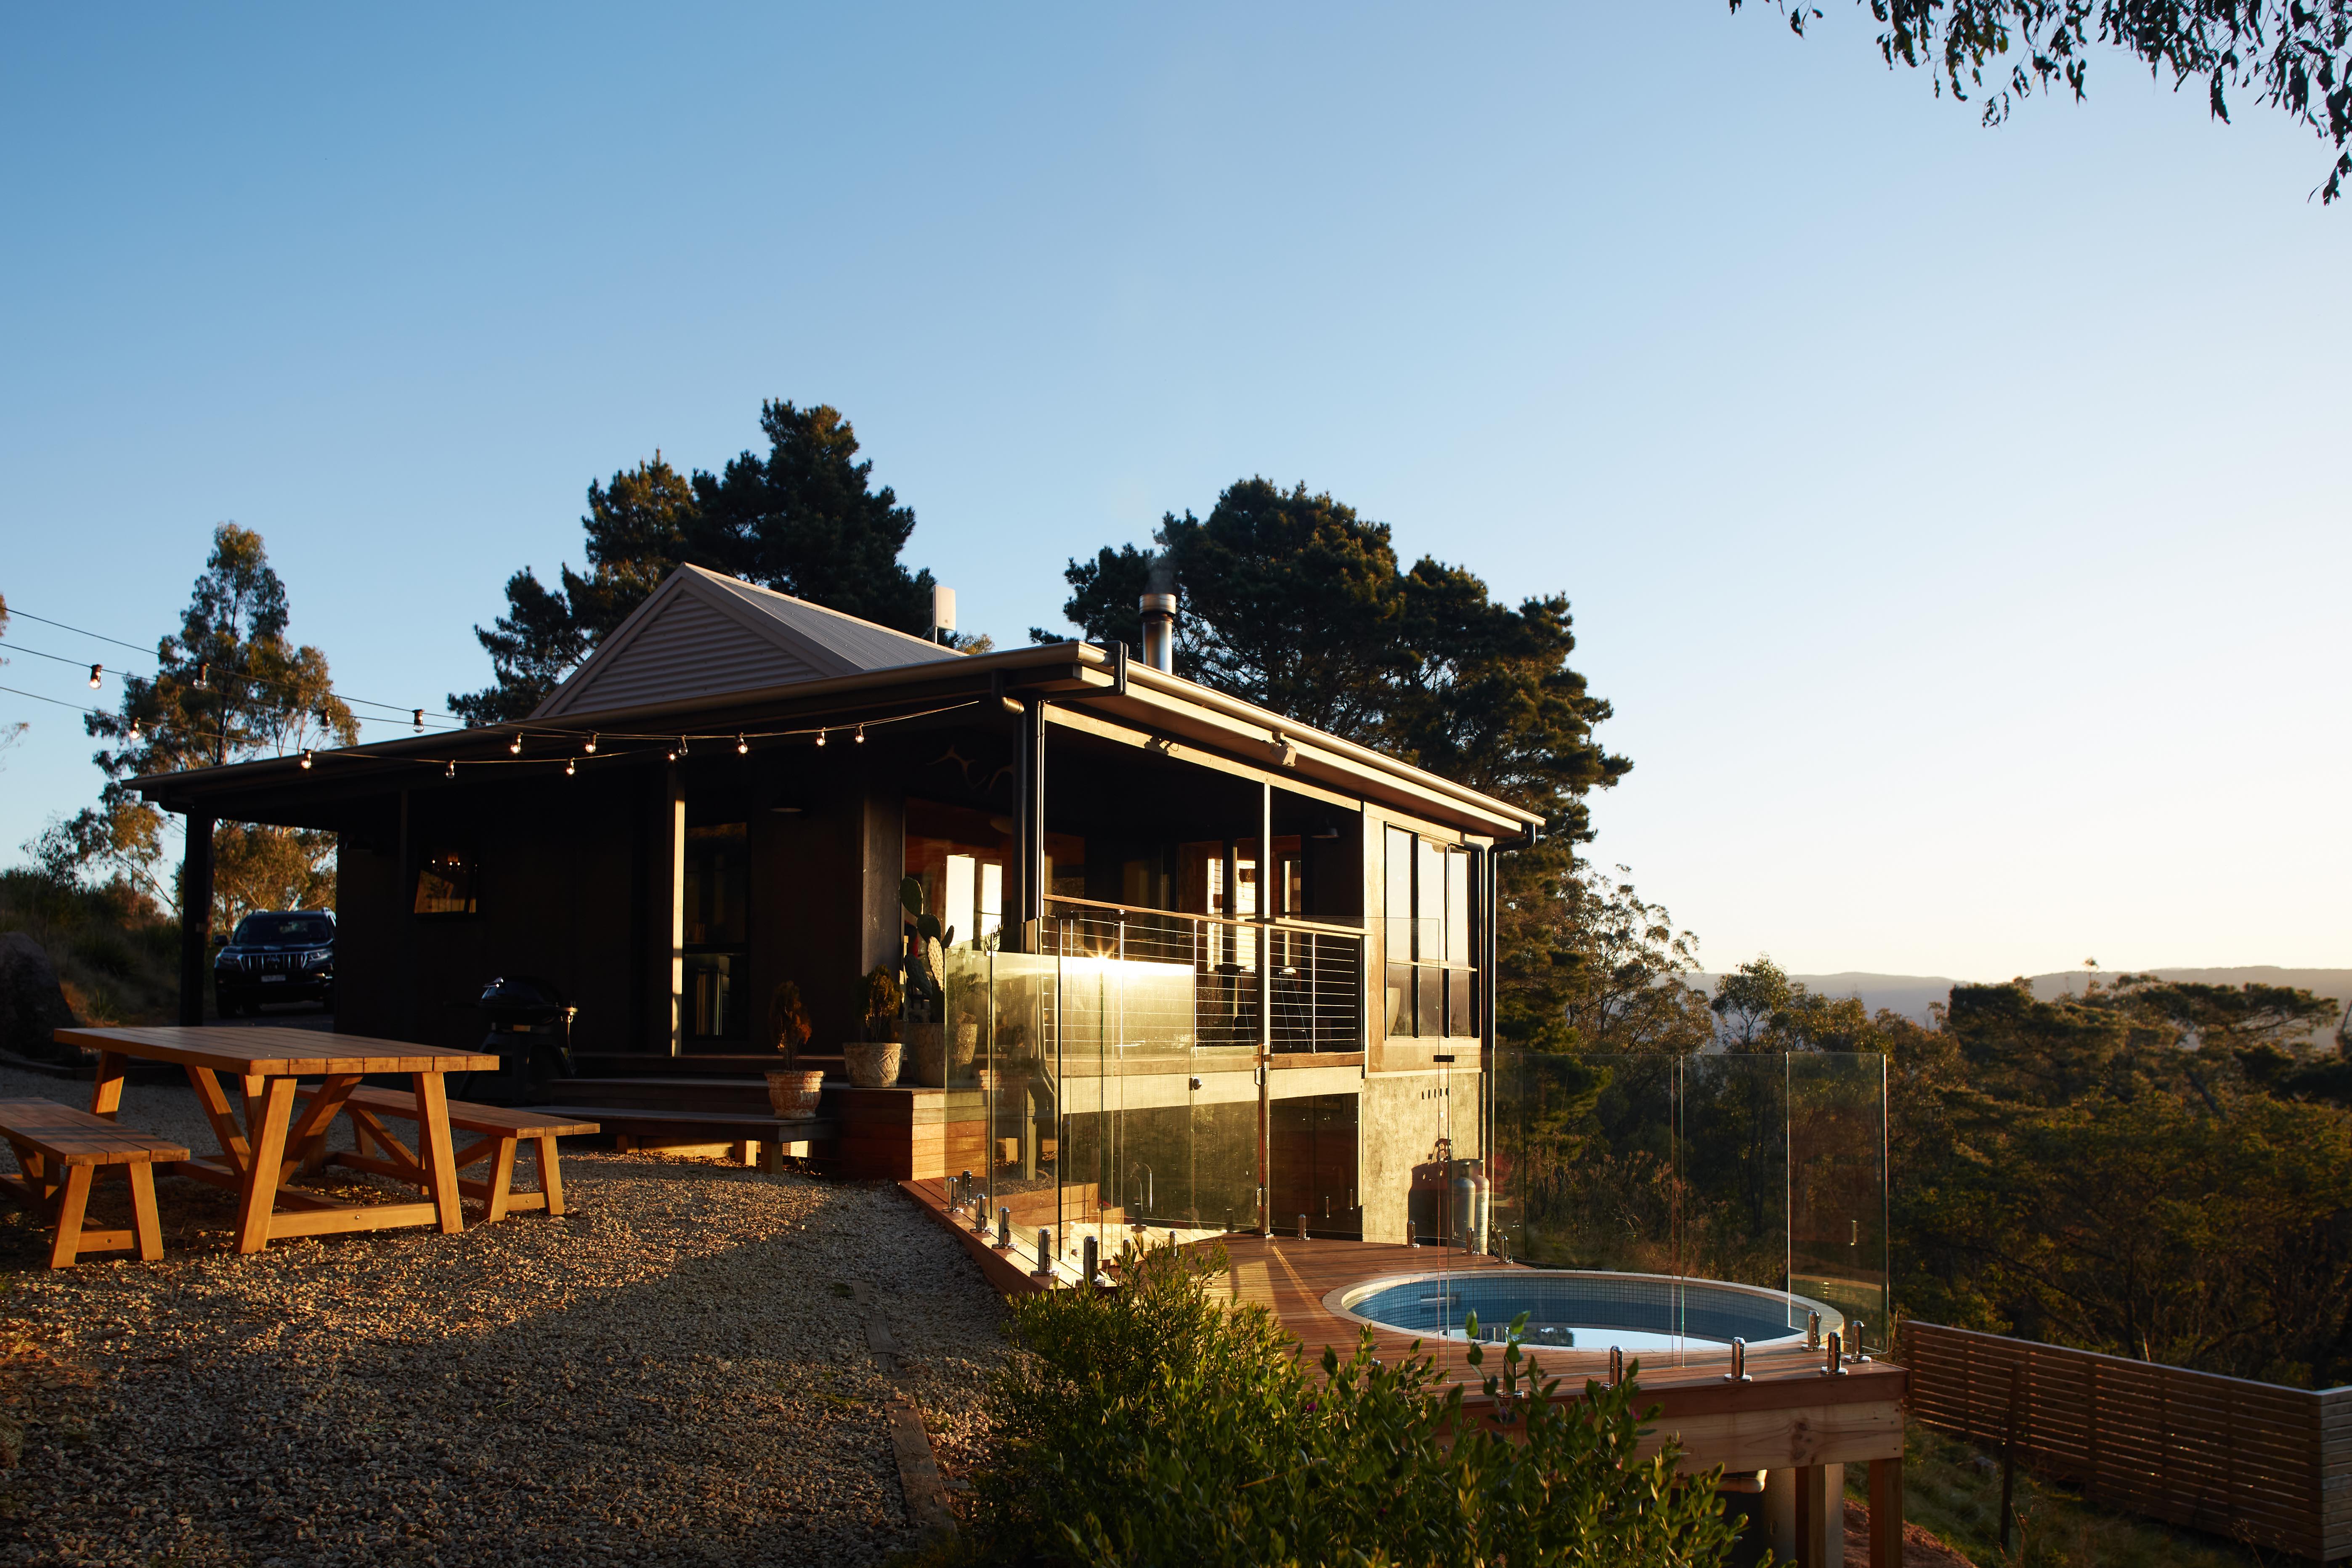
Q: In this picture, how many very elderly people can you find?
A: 0